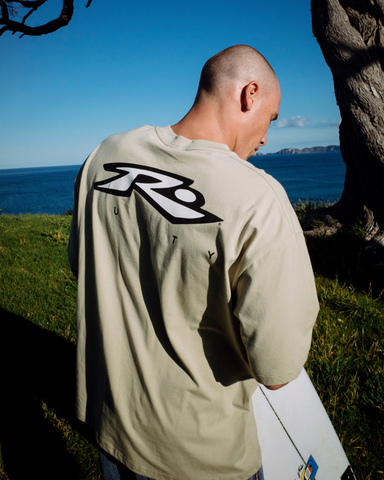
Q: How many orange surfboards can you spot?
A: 0